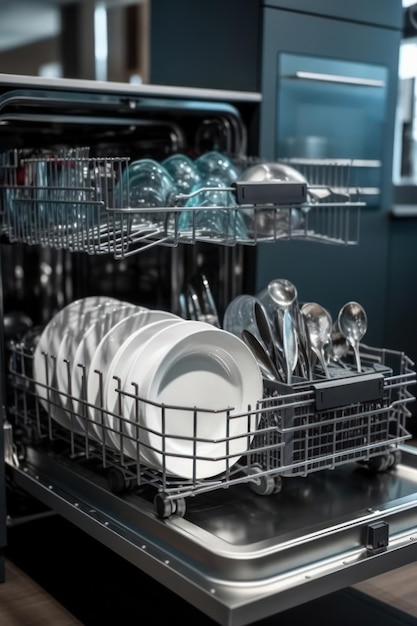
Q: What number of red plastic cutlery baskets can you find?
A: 0